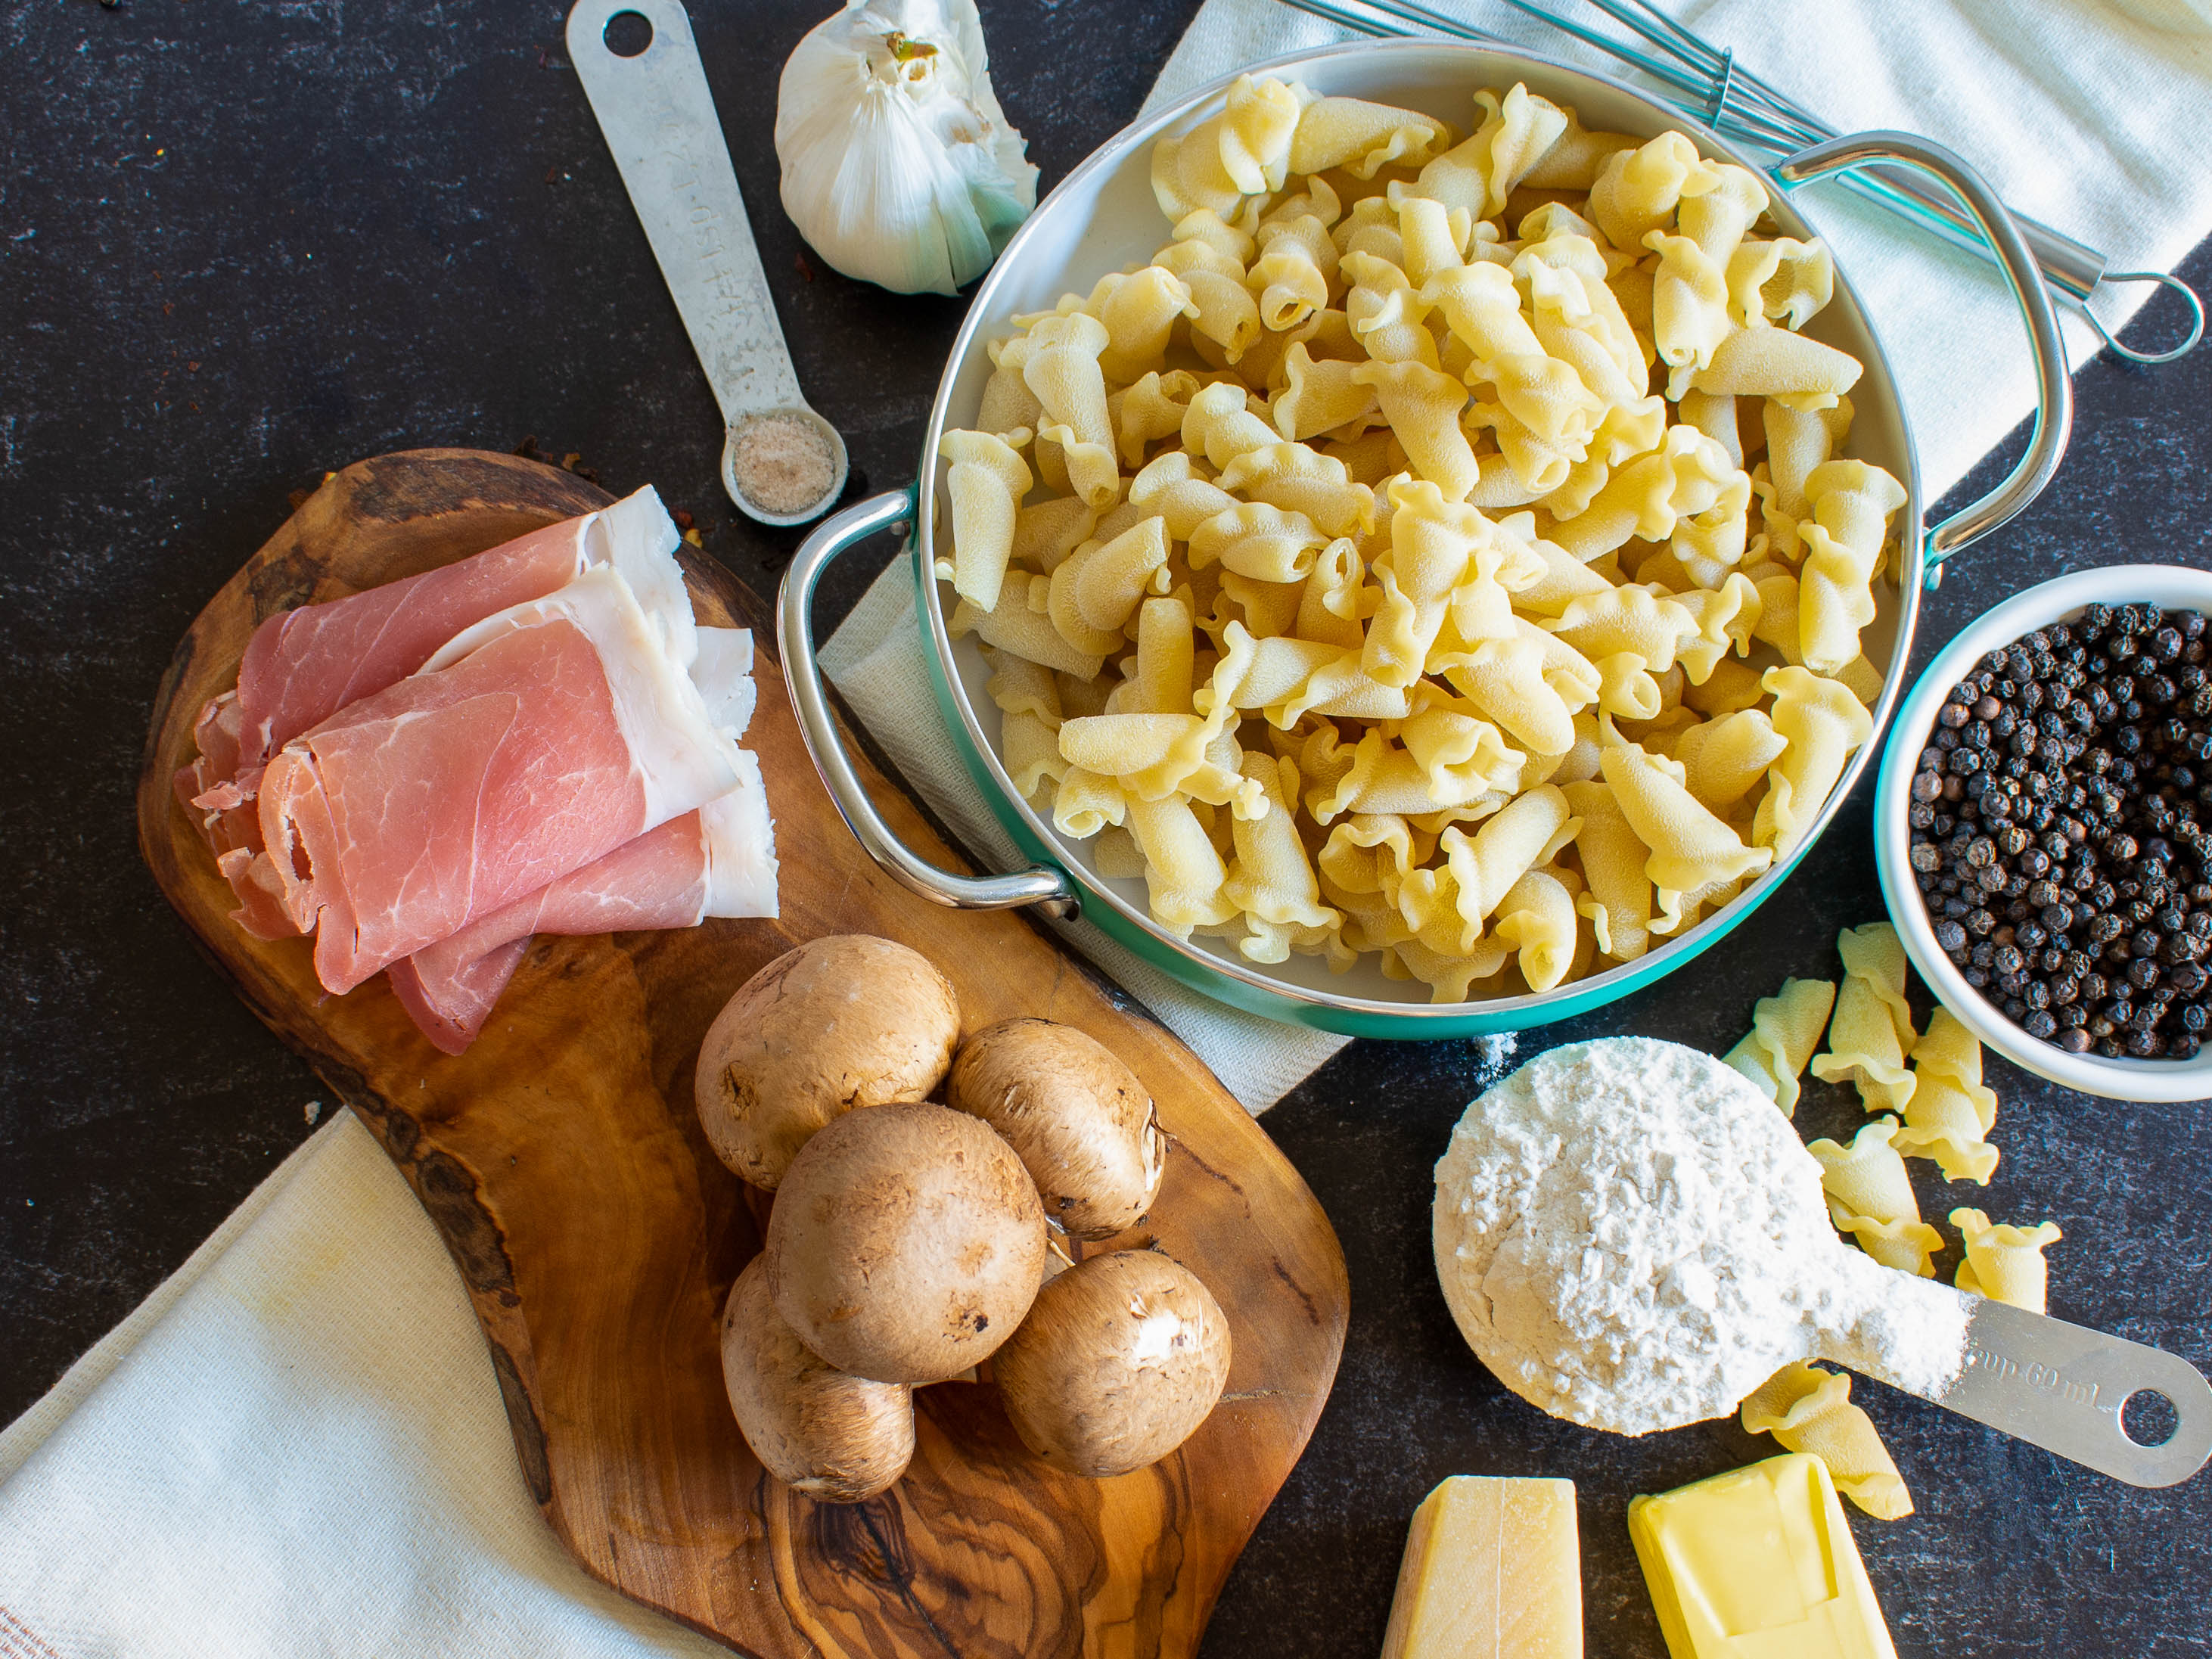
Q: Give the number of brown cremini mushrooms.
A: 5